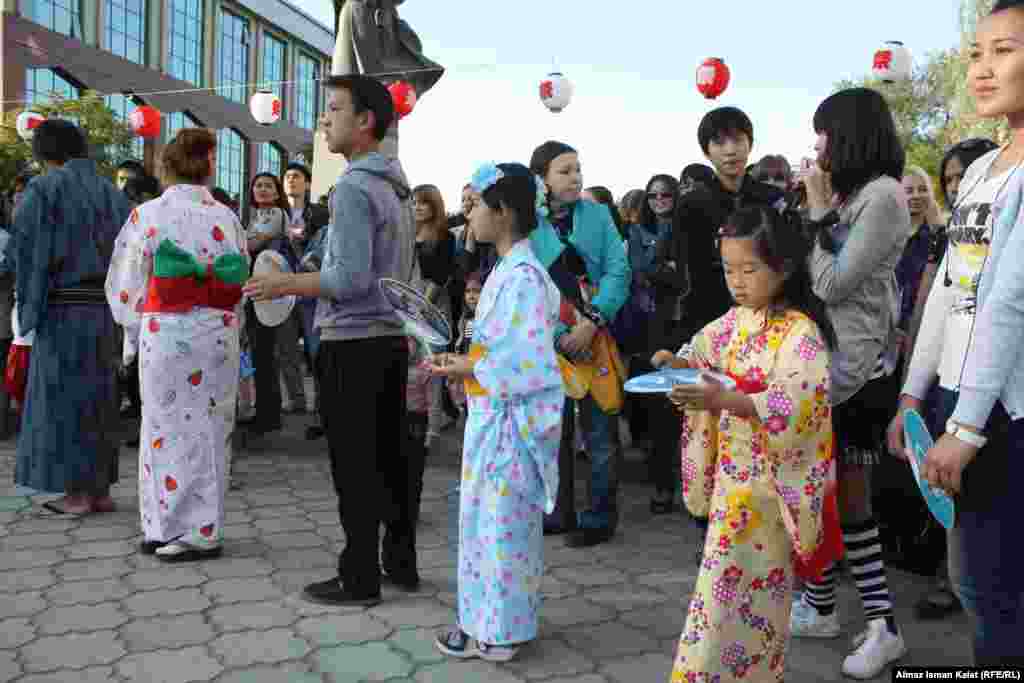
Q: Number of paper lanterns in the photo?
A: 7